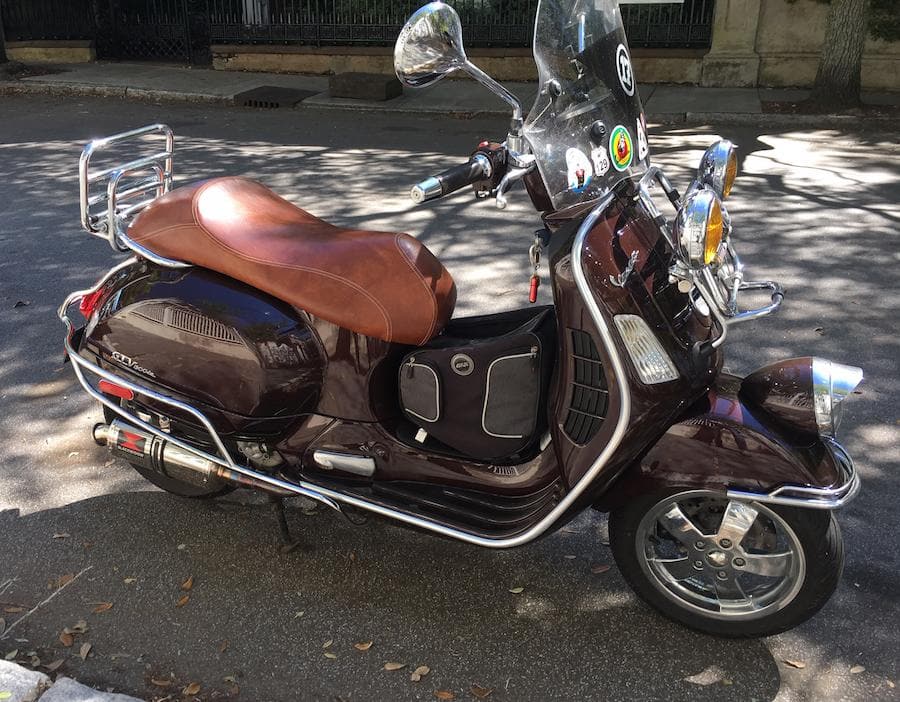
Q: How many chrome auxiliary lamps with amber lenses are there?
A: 2